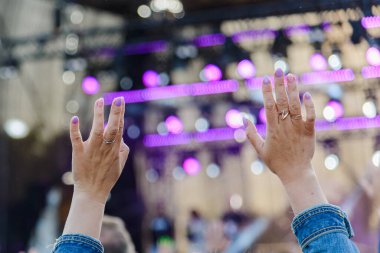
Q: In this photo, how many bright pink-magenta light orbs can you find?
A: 11